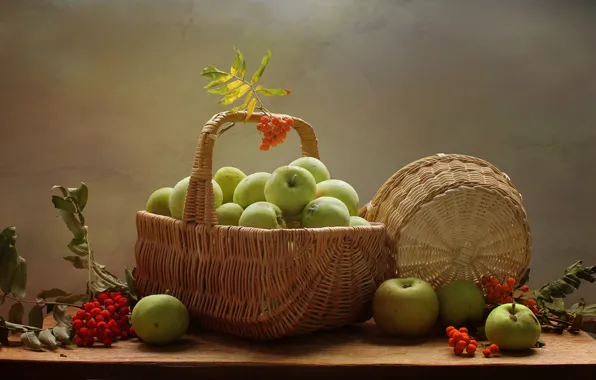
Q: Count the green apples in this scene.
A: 15